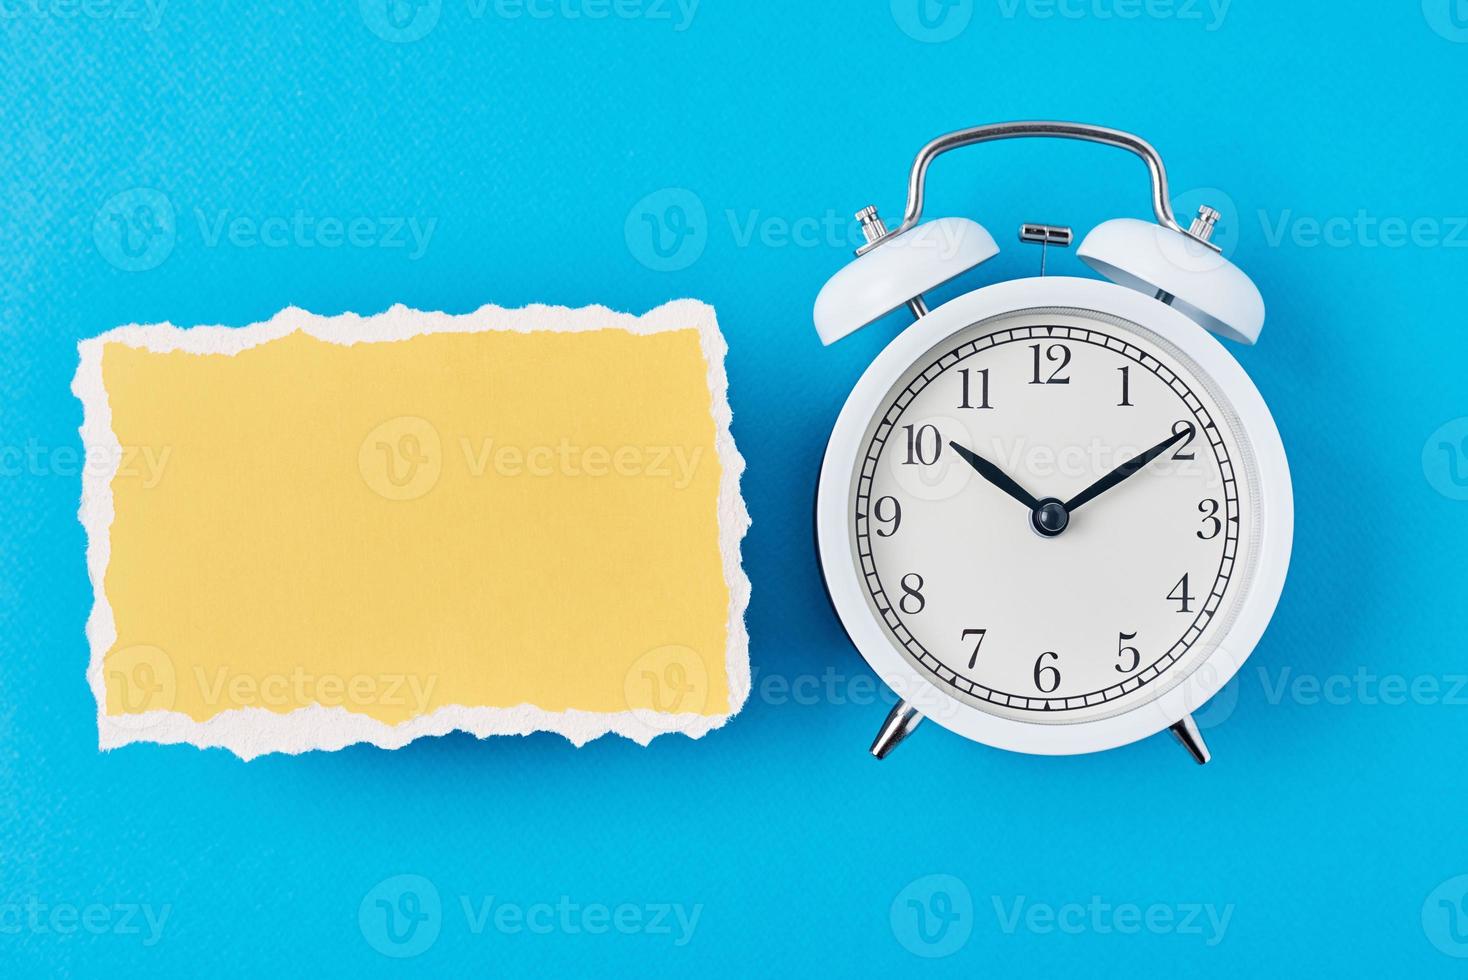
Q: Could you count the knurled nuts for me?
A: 2